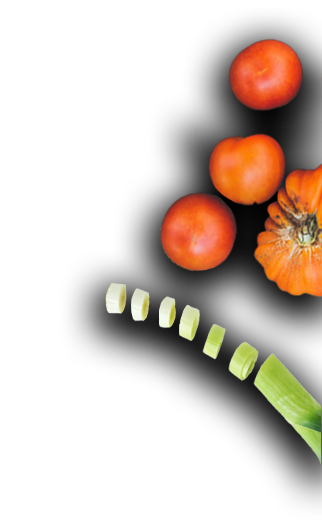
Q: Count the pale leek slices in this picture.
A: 6